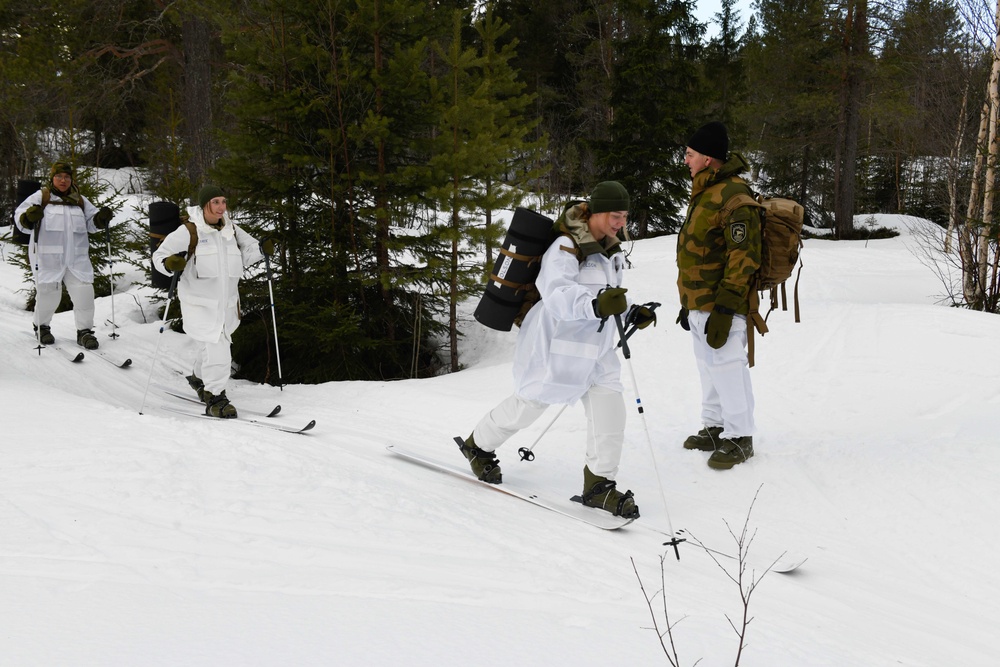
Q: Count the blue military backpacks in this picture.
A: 0